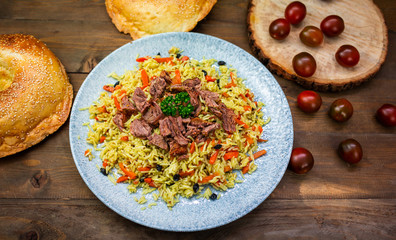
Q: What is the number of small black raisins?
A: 13